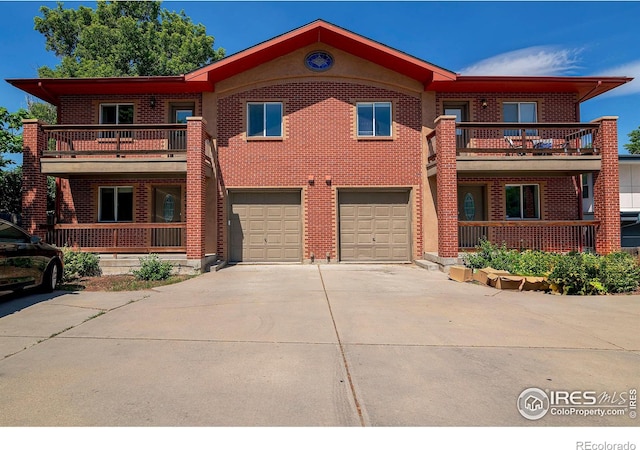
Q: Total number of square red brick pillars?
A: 4